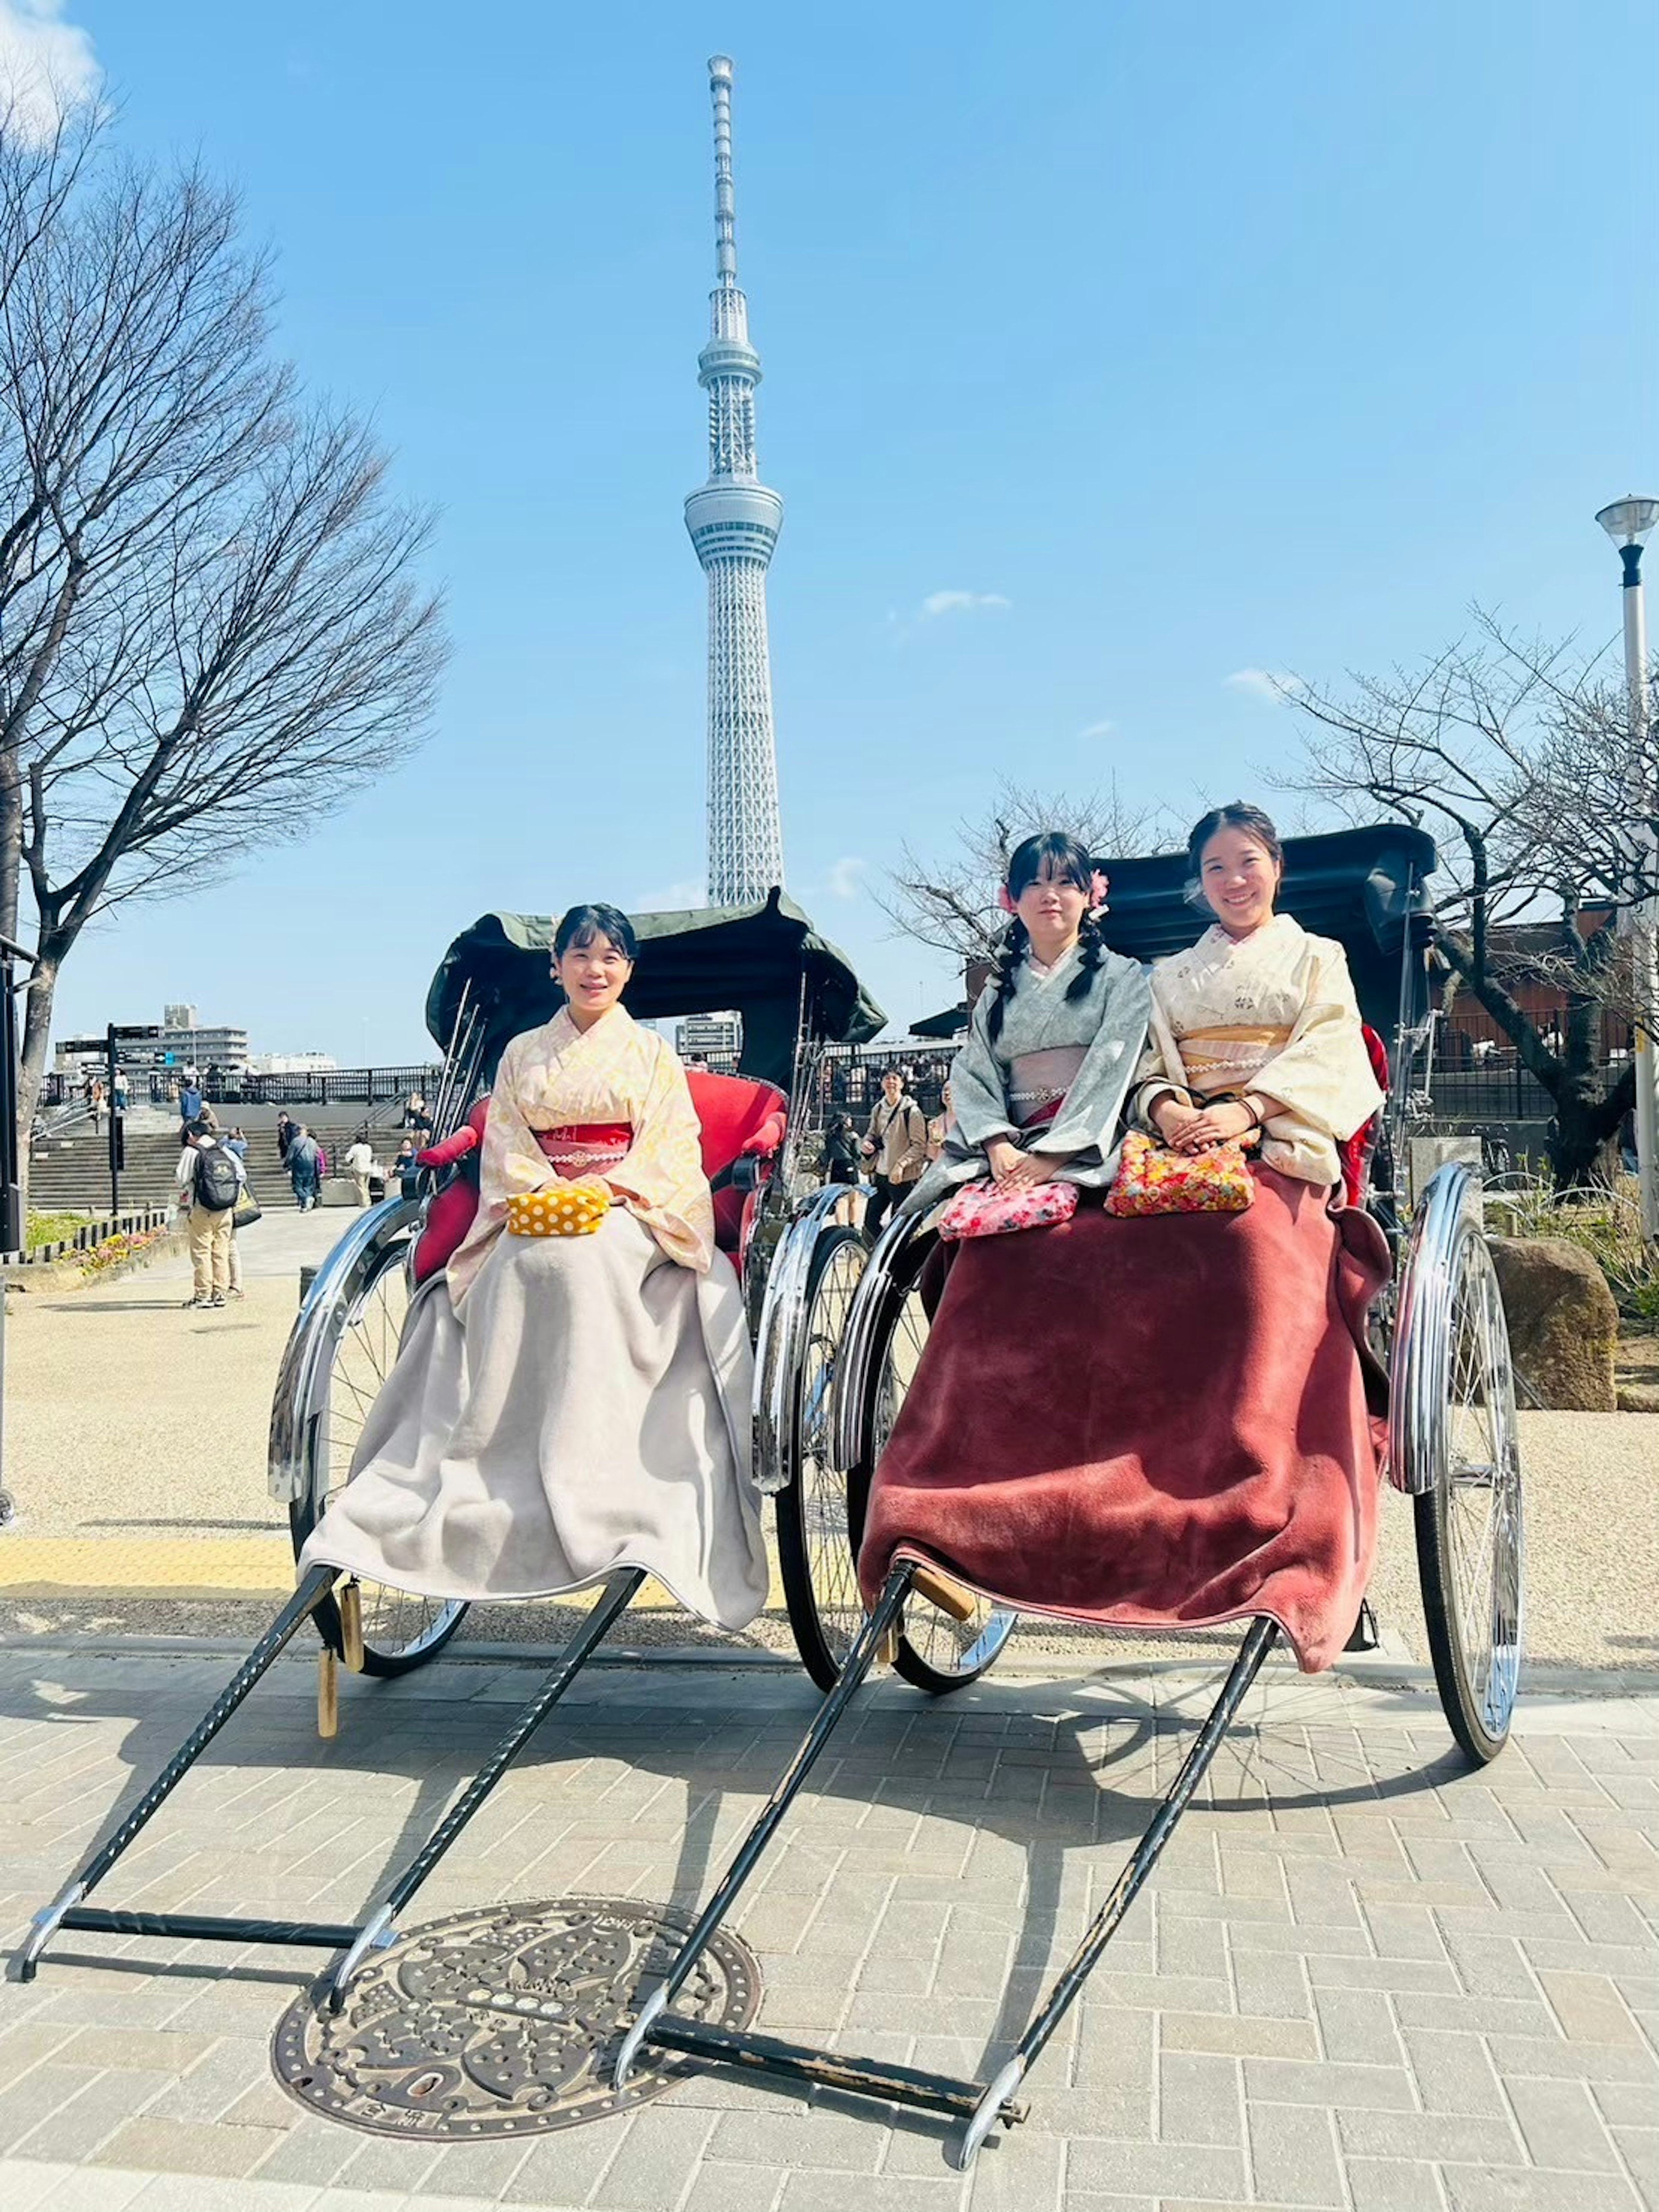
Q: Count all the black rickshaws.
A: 2